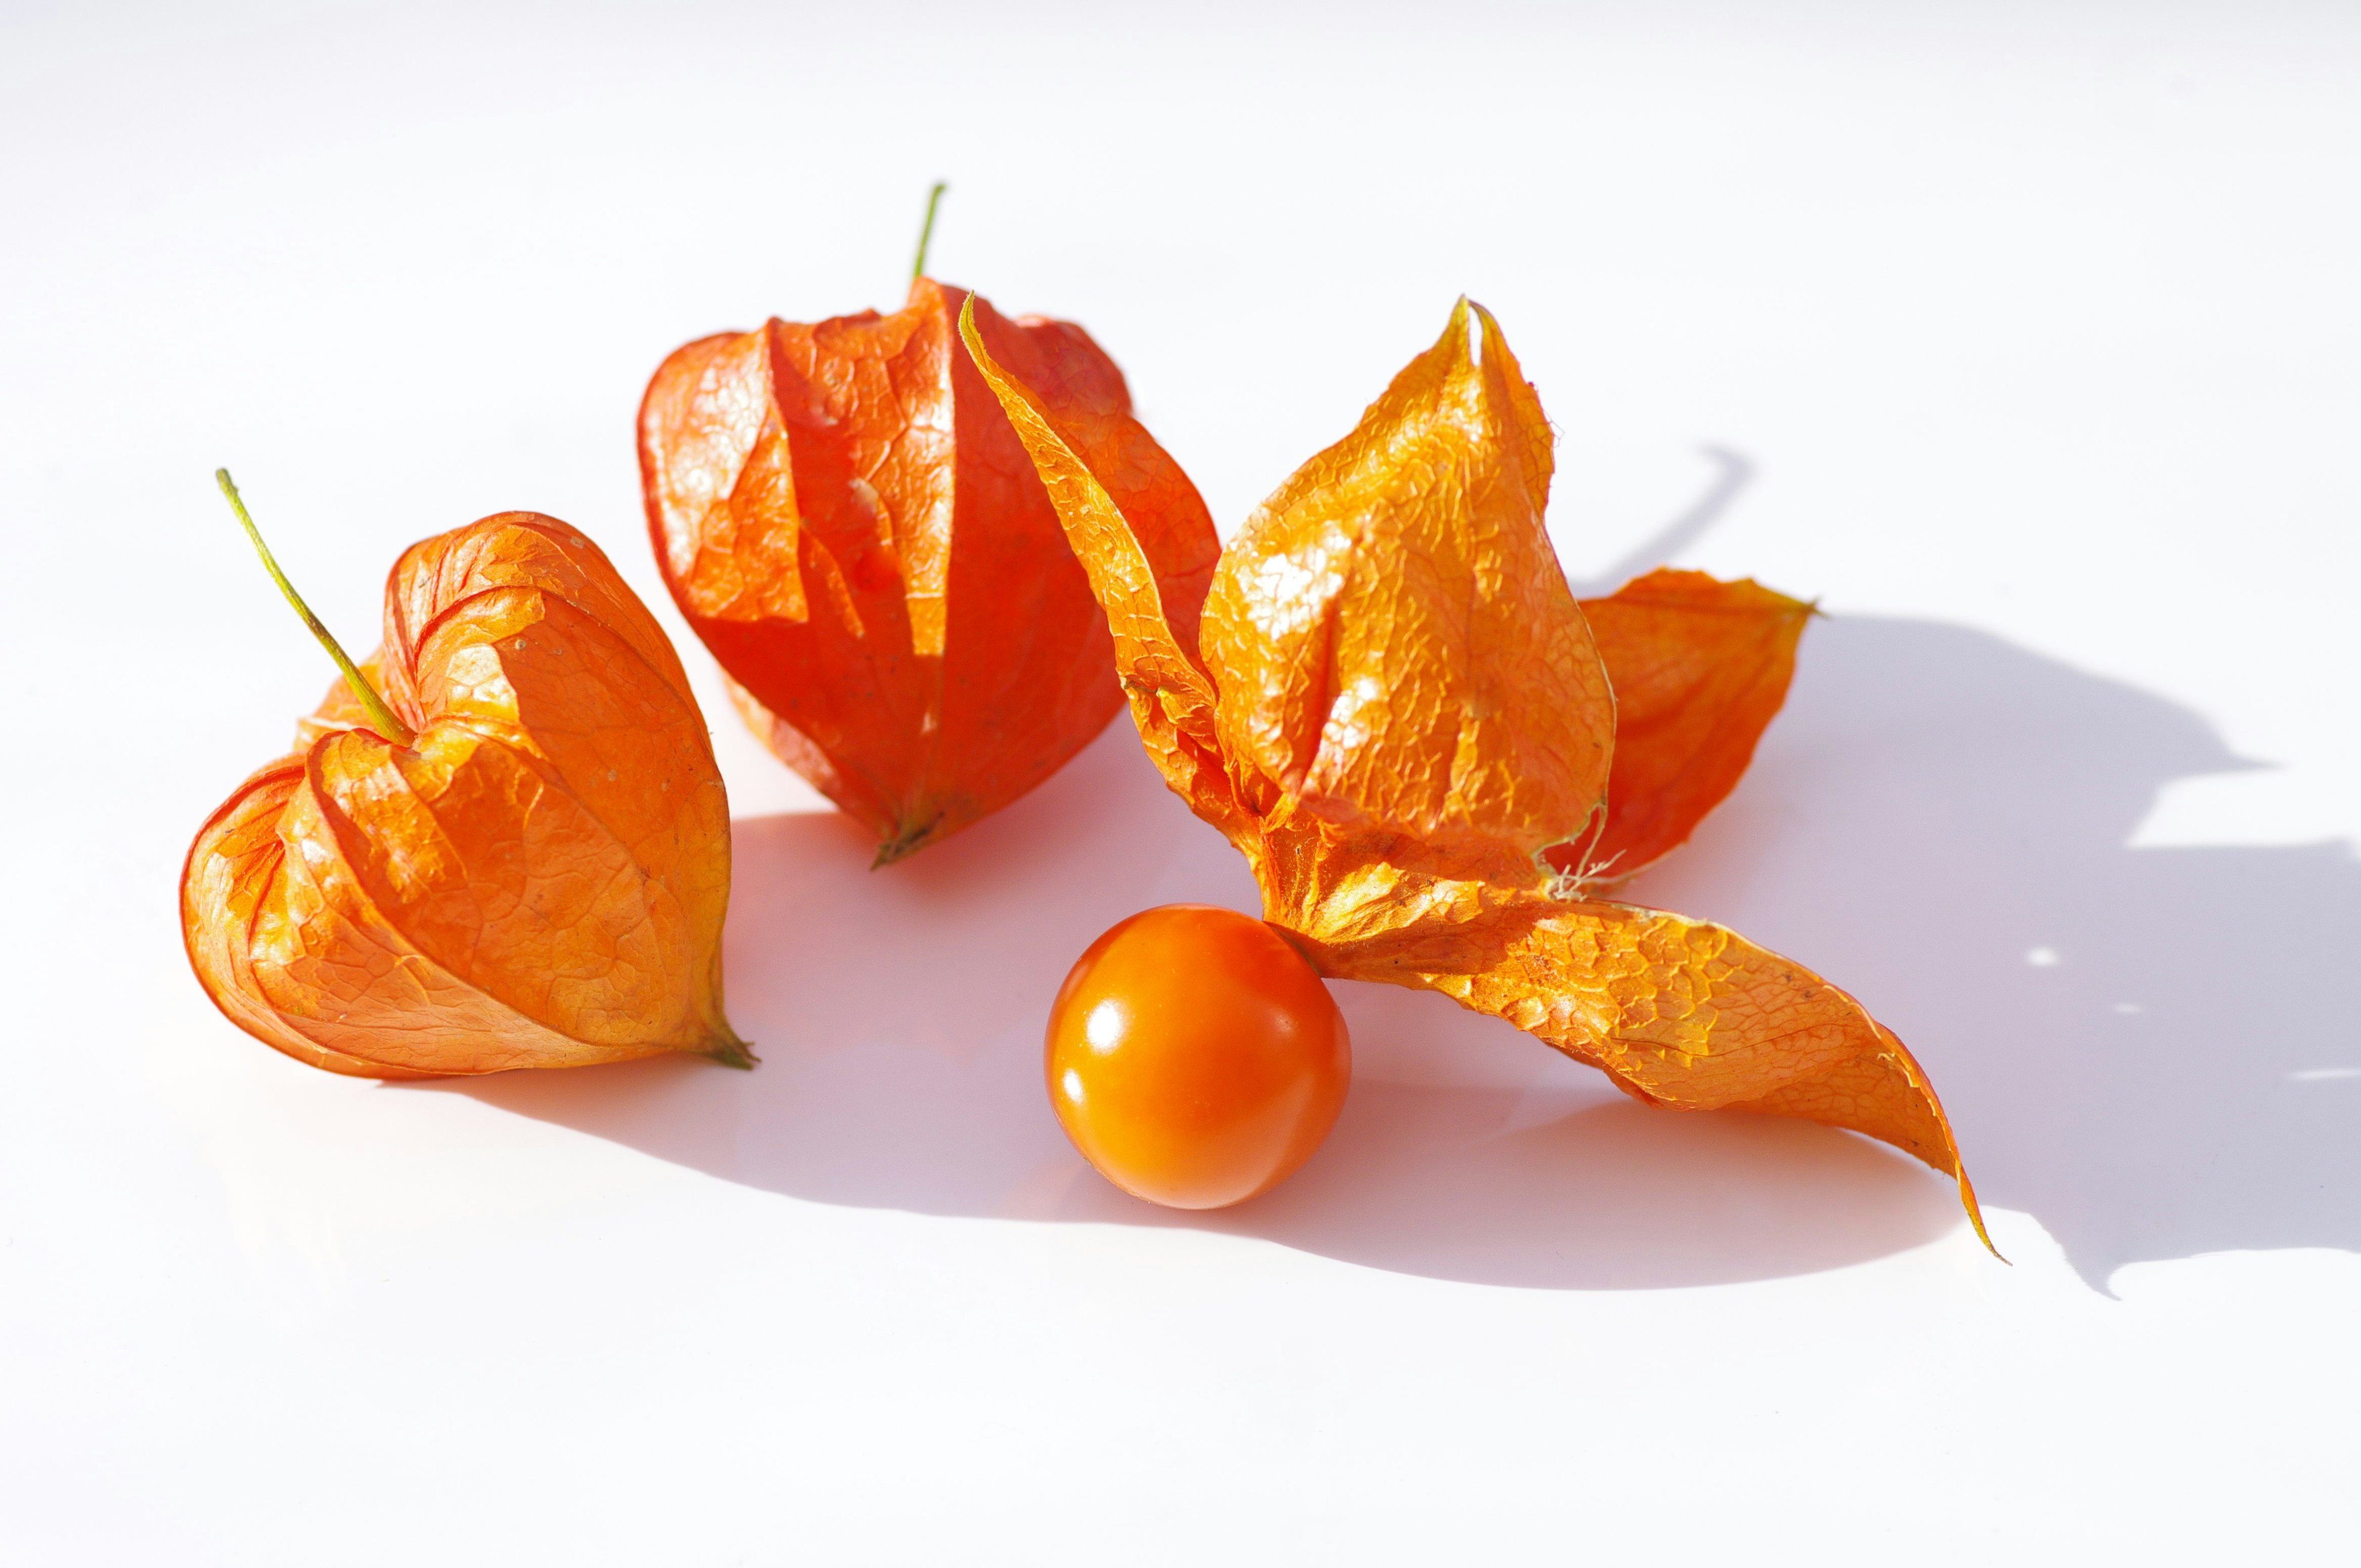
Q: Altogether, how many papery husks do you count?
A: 3